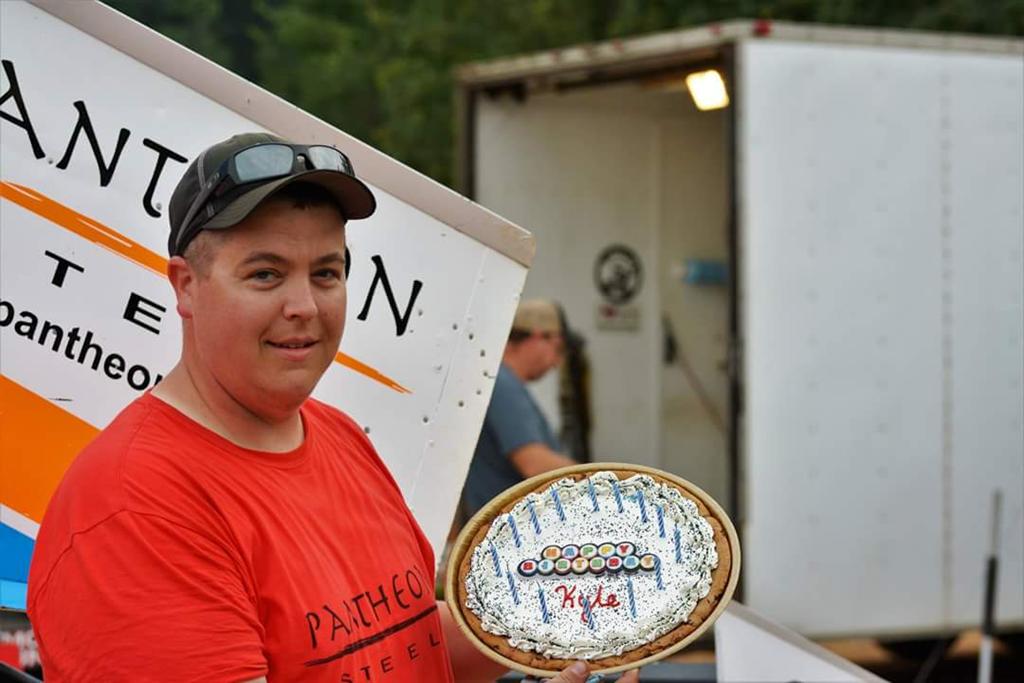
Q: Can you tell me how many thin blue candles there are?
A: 14